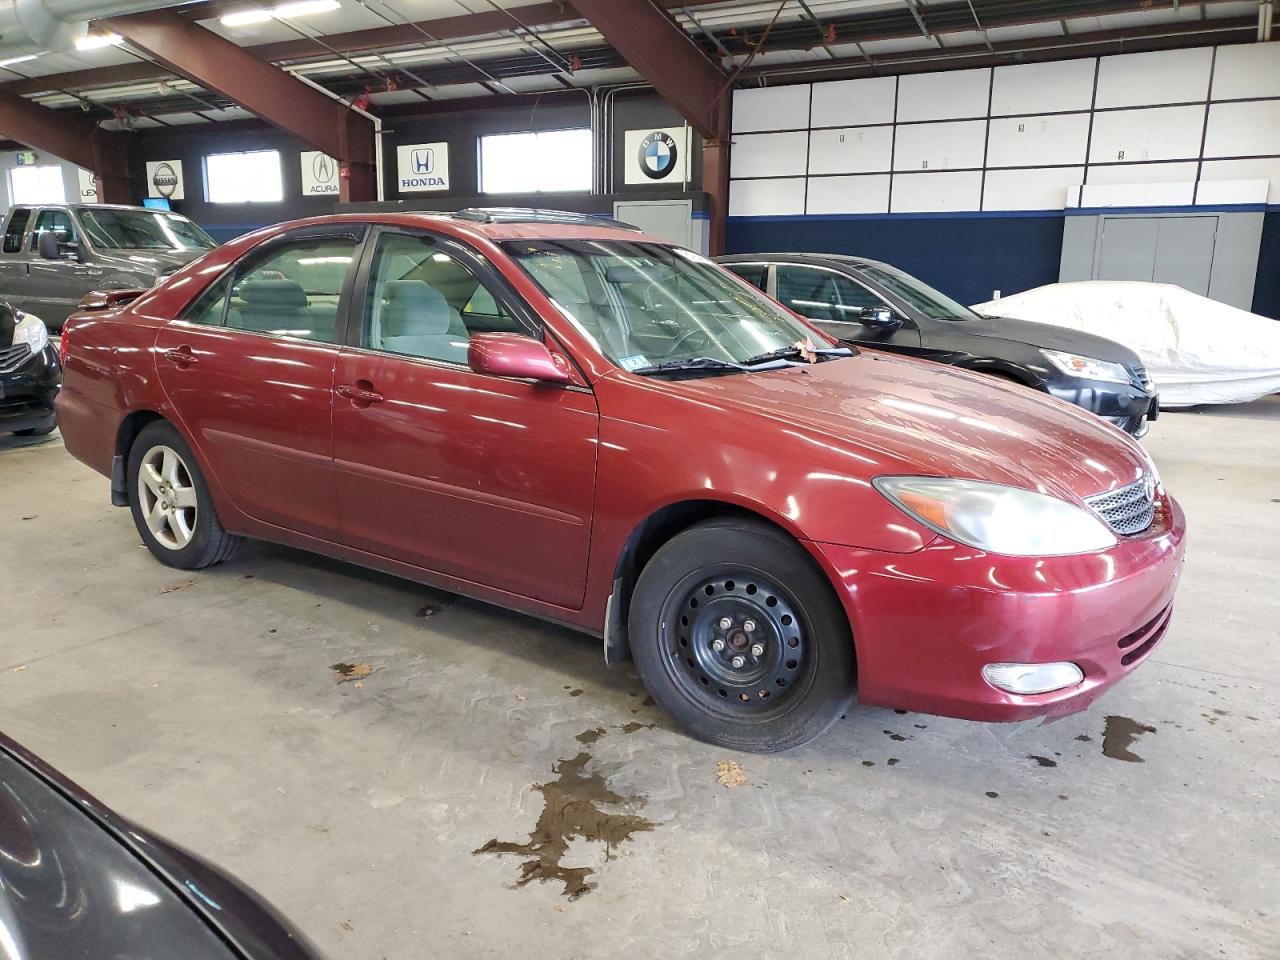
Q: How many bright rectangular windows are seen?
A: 3